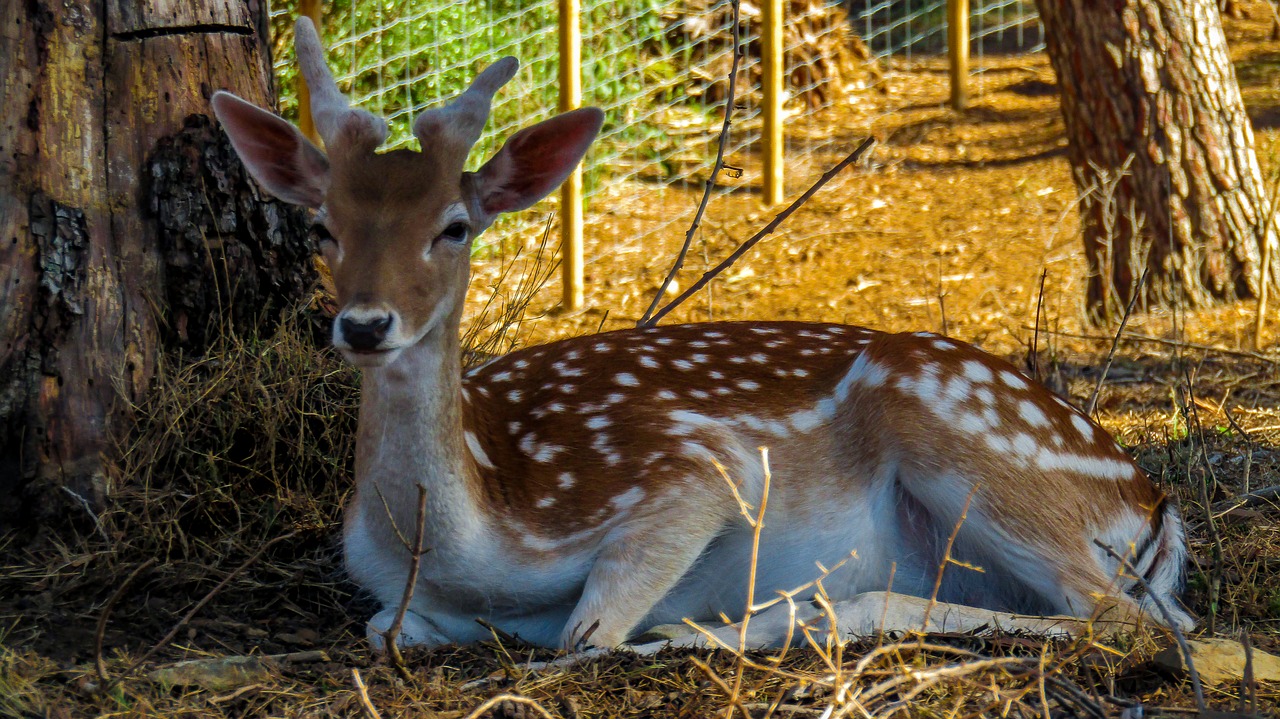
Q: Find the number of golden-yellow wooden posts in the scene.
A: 4